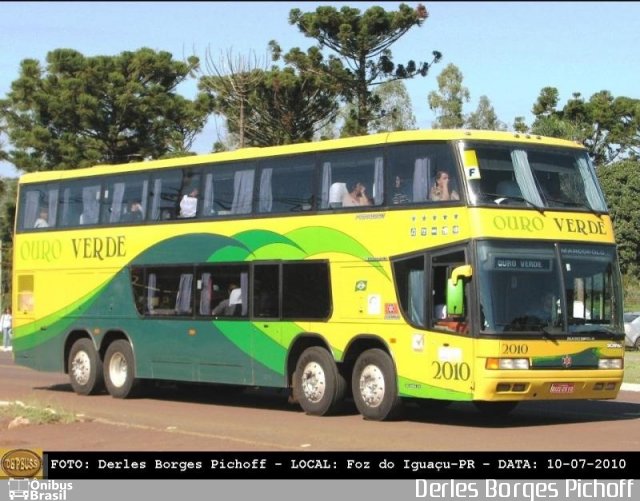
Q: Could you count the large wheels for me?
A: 4